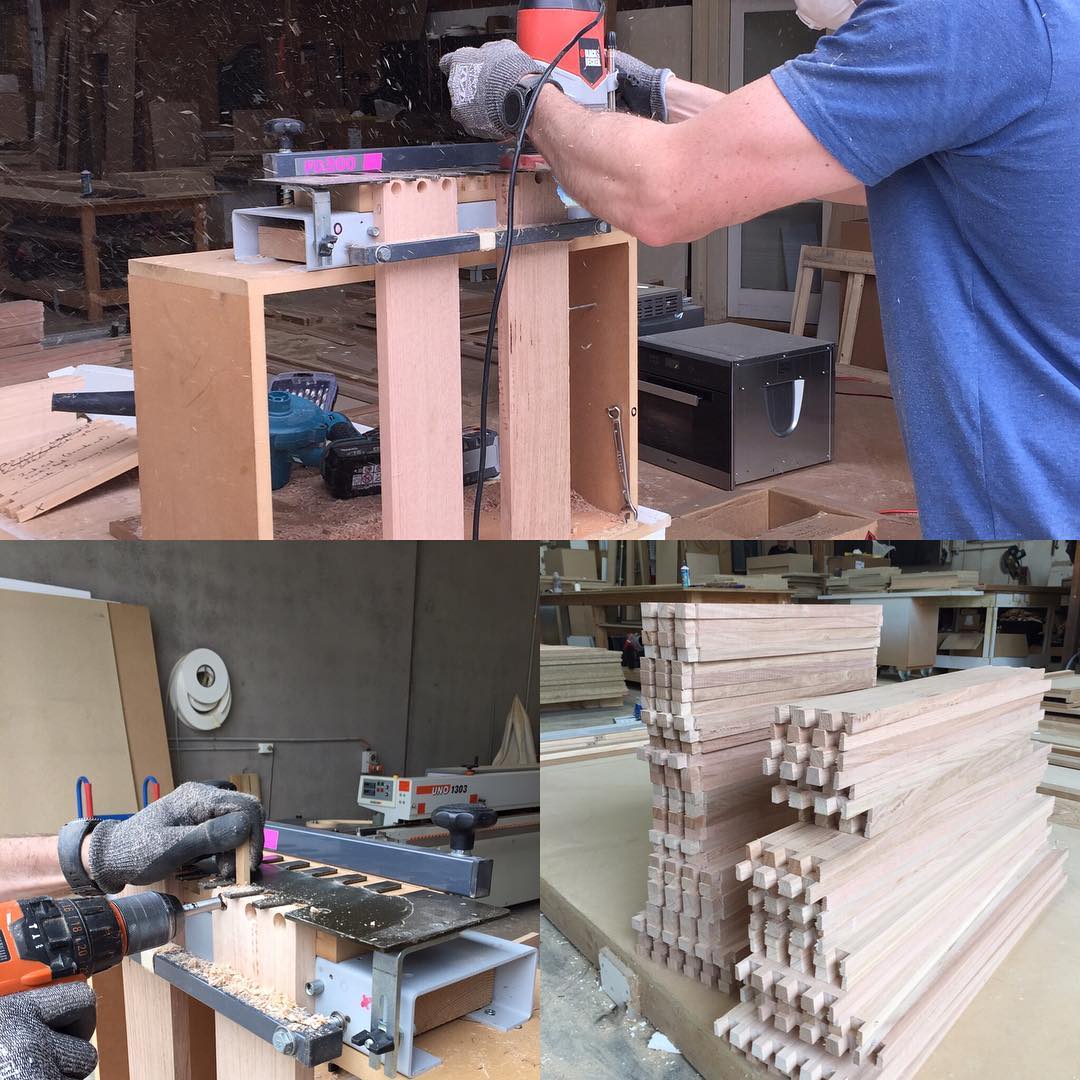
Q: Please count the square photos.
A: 2